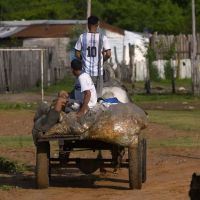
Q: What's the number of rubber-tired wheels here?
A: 3